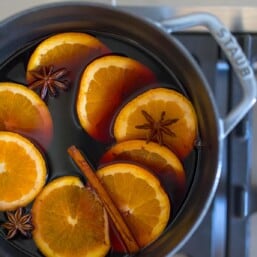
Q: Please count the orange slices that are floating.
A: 8